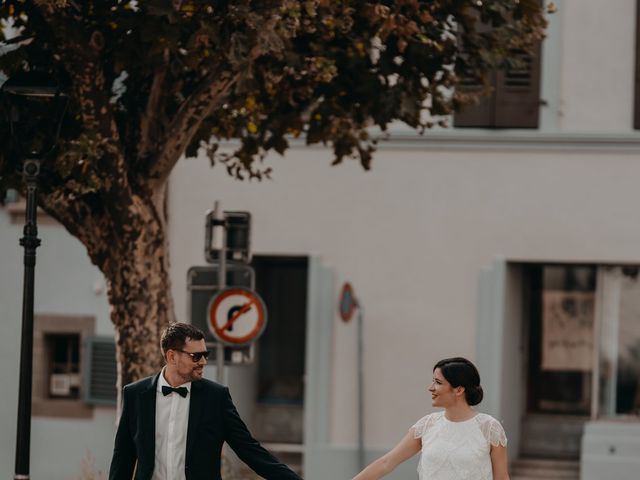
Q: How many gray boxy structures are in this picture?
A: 2